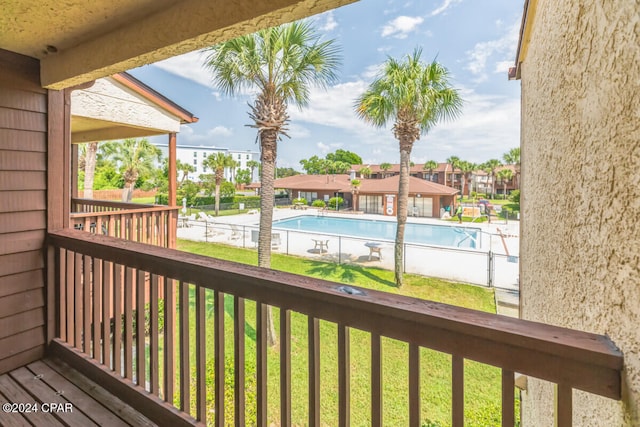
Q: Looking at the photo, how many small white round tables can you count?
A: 2